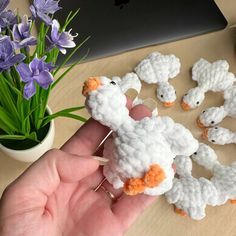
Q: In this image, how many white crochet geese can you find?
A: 8